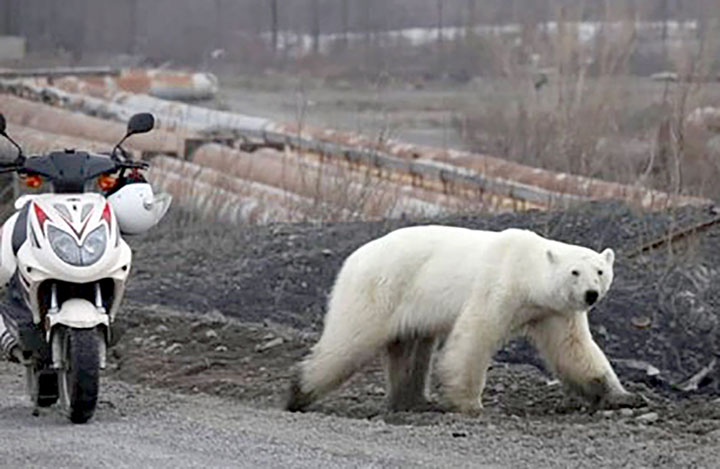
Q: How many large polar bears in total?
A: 1